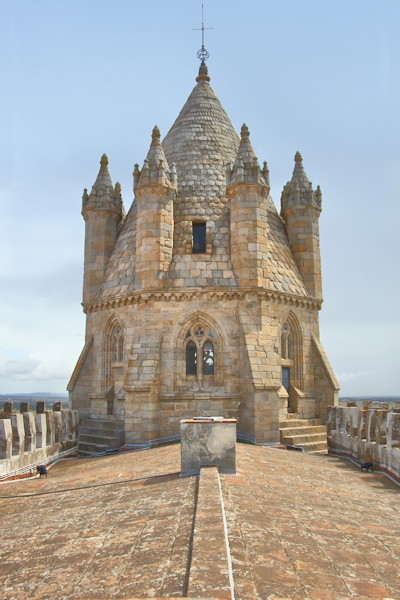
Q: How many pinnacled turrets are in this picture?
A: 4